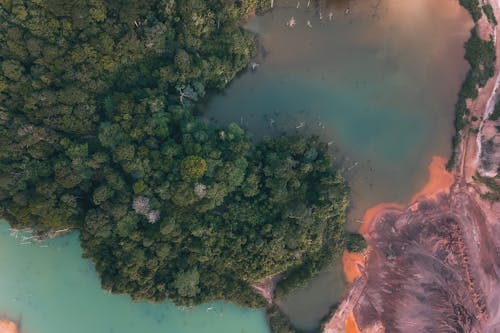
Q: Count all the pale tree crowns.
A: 3